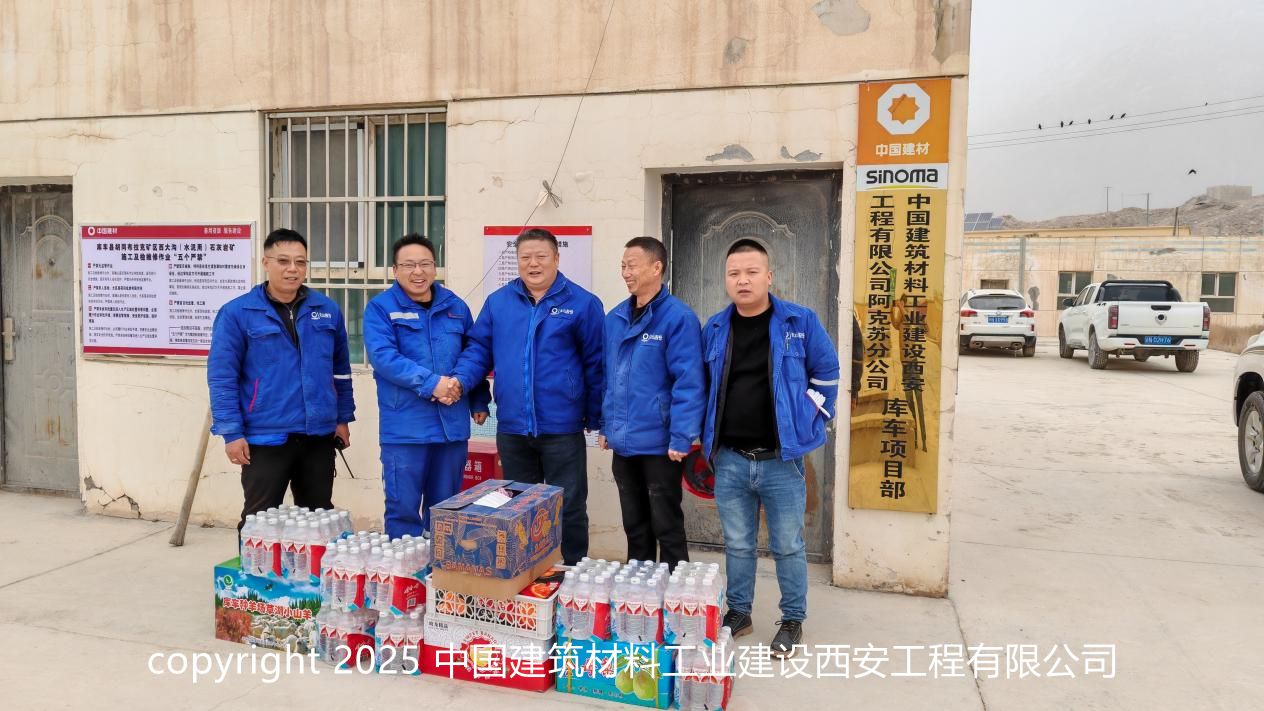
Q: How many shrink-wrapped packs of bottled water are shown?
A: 10